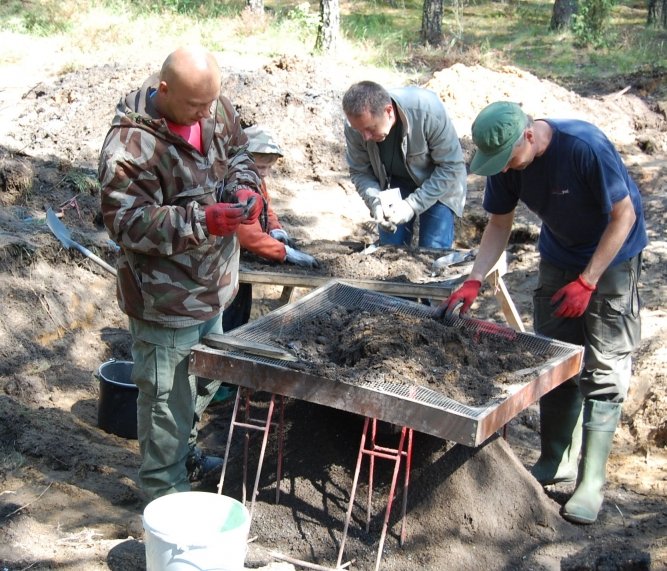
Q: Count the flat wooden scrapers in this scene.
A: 1